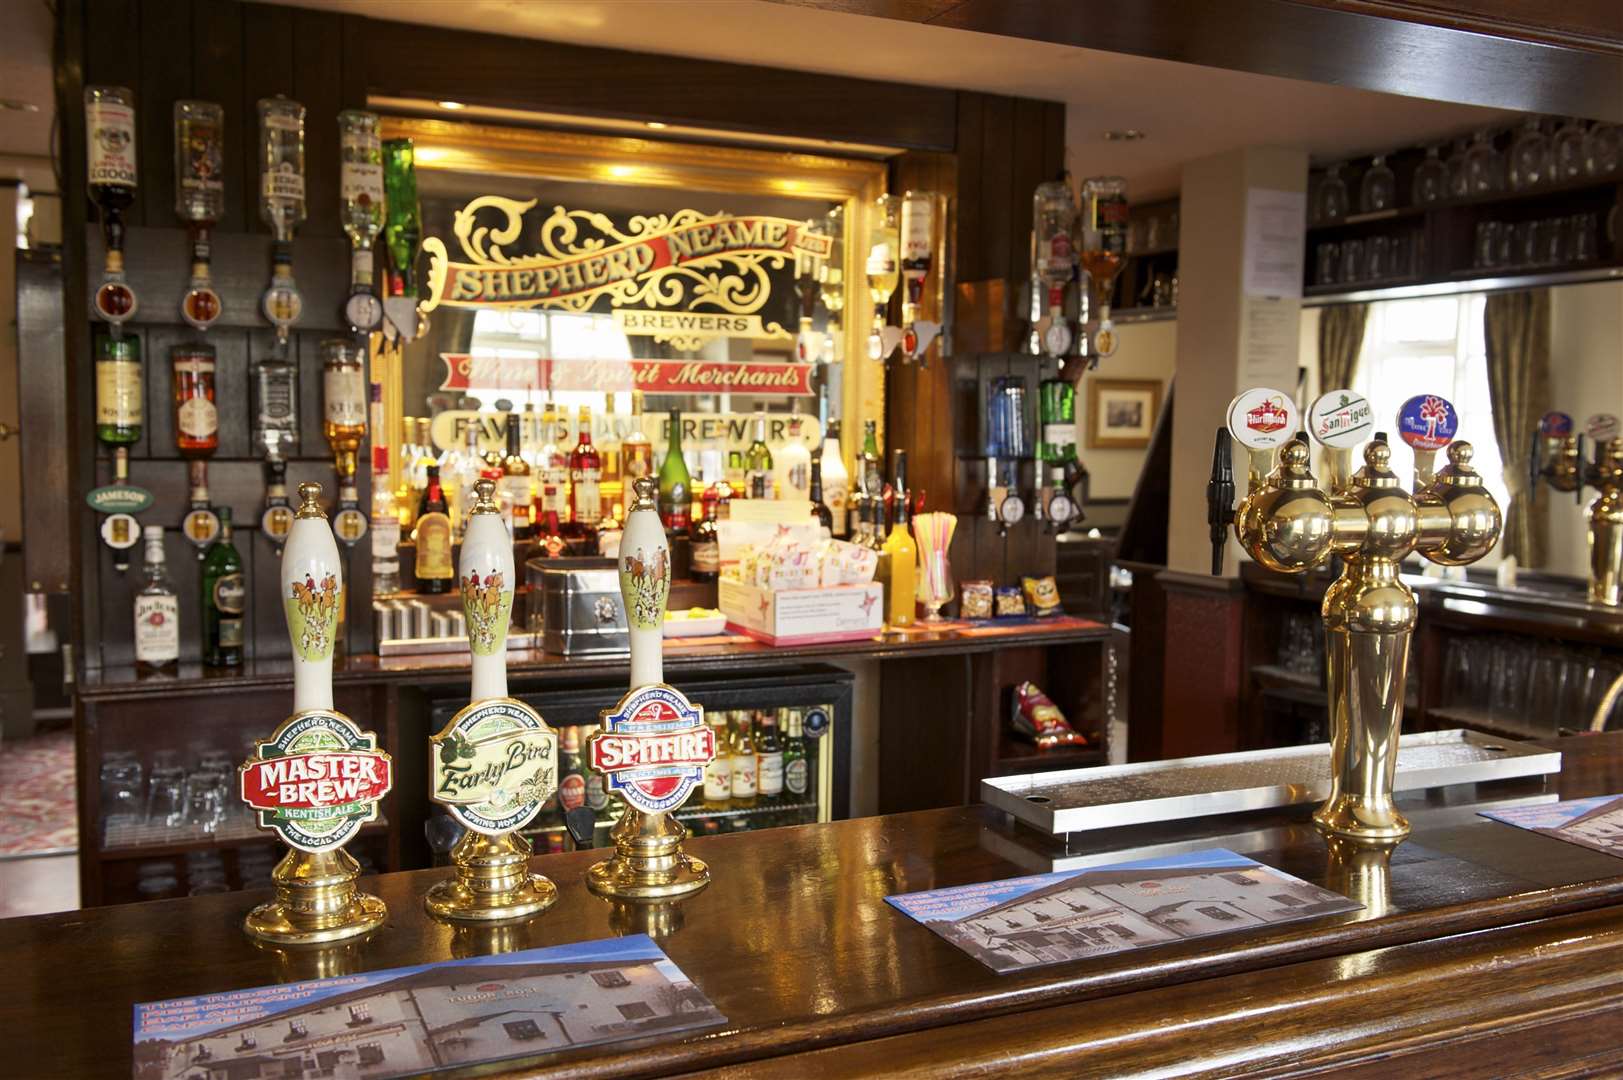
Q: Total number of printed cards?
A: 3